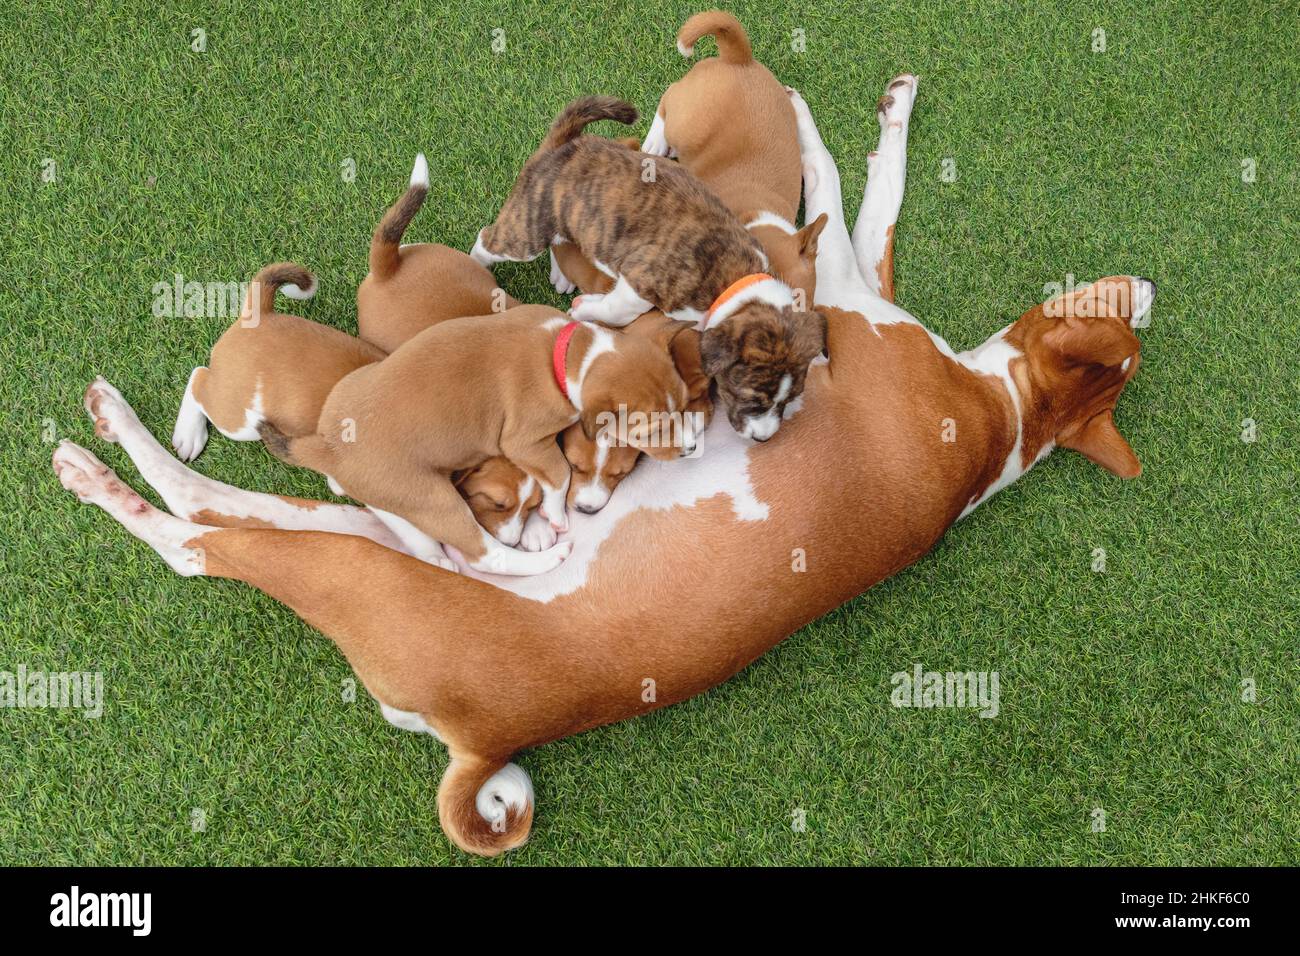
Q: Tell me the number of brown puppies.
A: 5